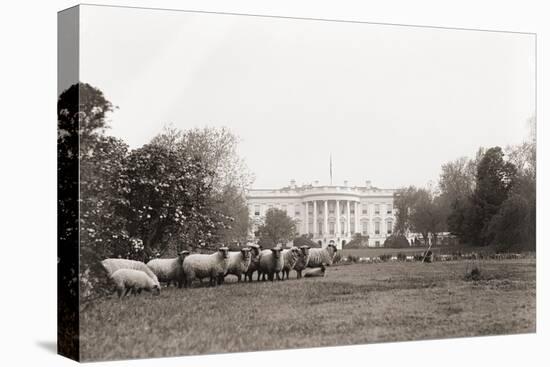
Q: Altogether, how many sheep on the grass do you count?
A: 11